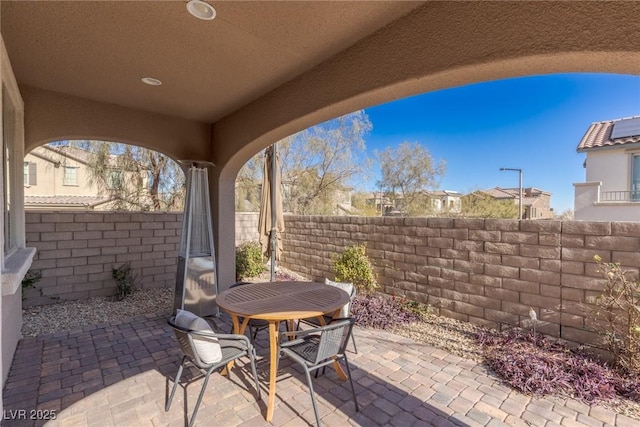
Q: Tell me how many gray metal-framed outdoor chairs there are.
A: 4